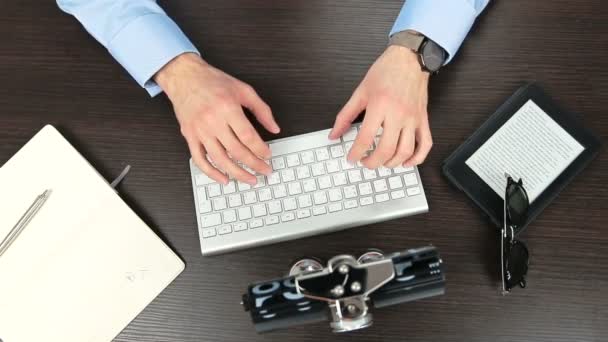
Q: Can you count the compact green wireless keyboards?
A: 0